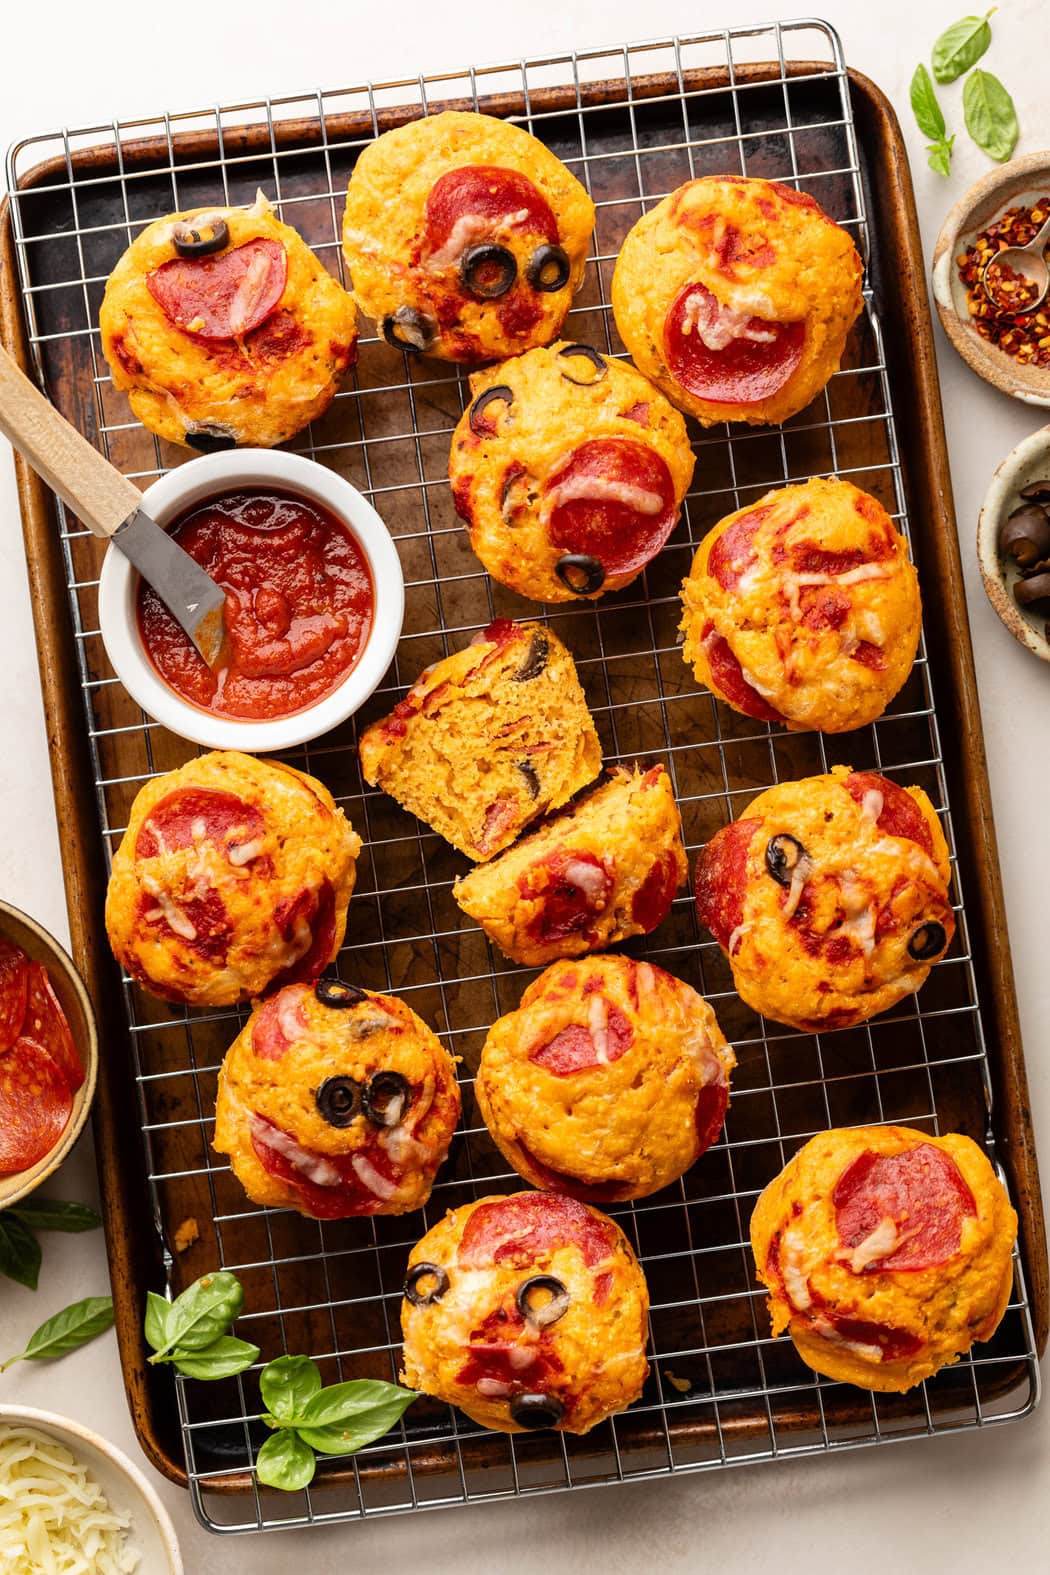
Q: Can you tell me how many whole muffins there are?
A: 11